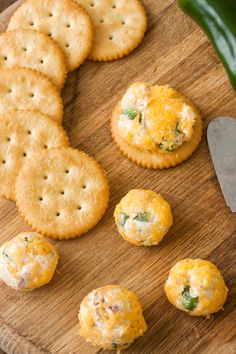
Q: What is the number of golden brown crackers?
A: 7